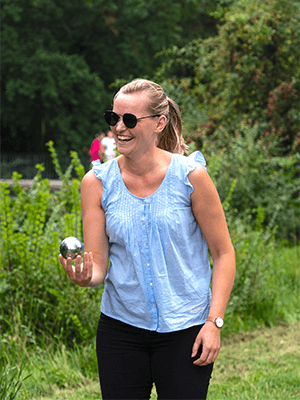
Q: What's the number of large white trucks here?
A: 0